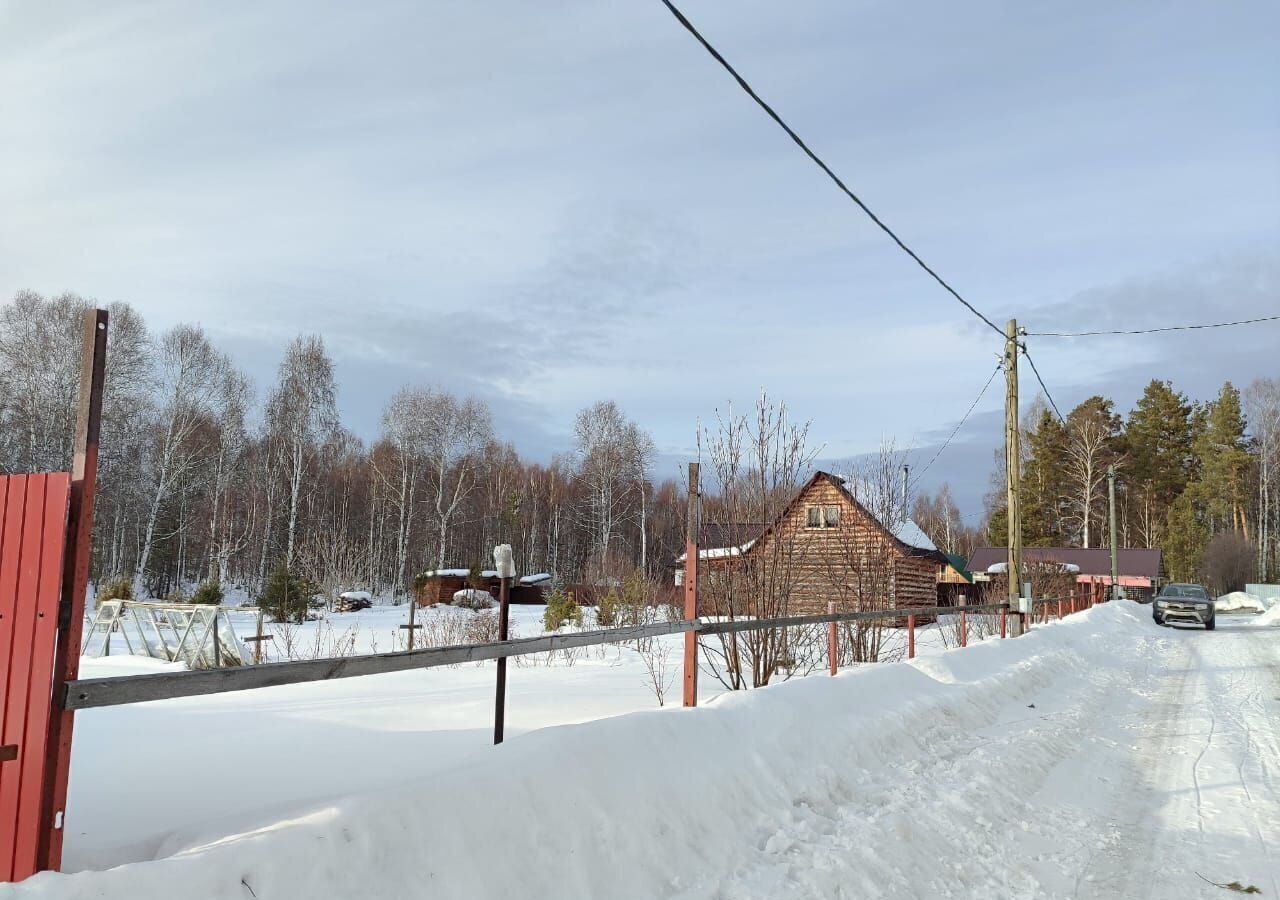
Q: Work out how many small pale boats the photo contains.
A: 0